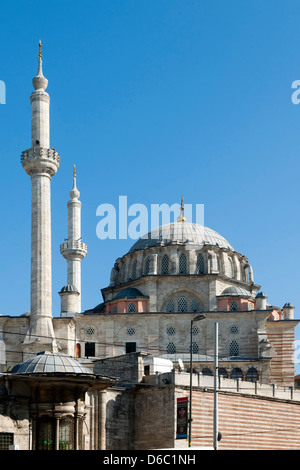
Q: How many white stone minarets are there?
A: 2